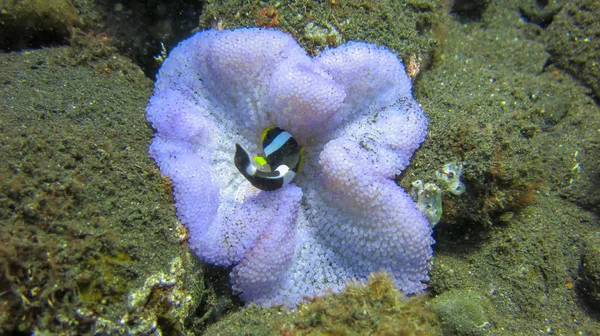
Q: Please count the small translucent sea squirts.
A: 2